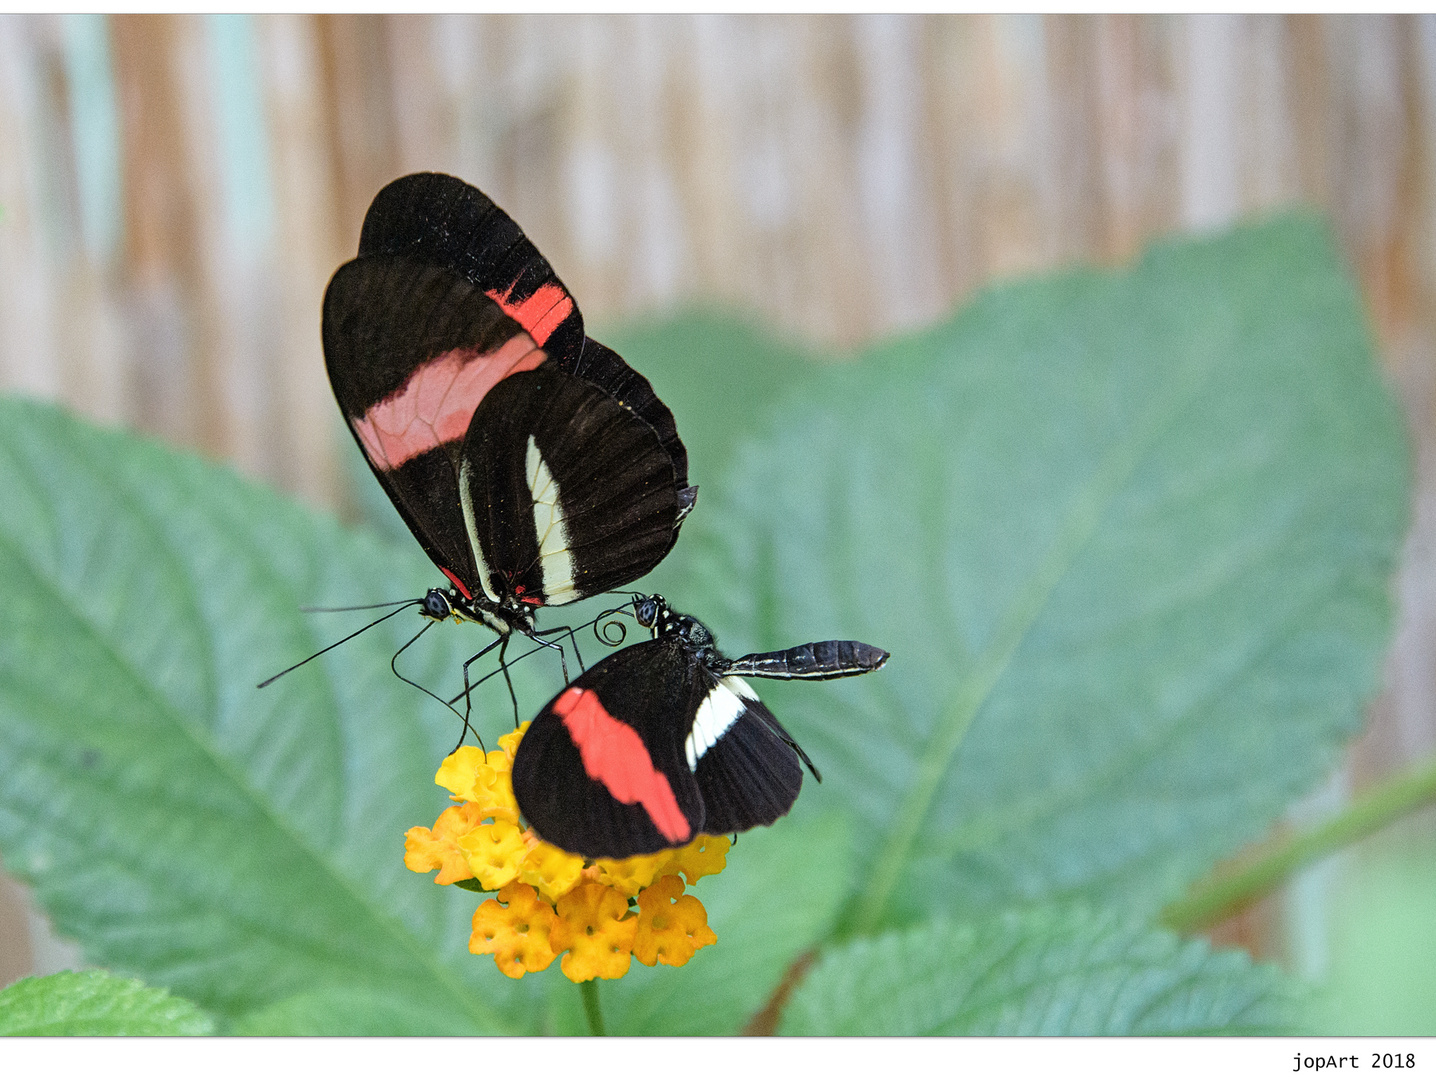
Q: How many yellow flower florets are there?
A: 11